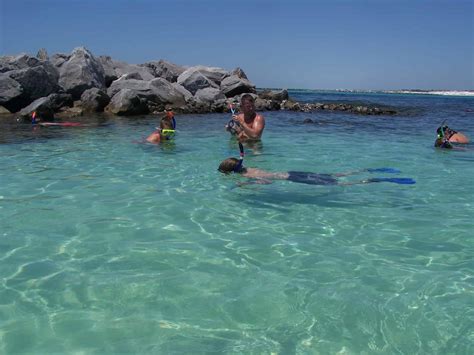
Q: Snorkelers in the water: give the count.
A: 5